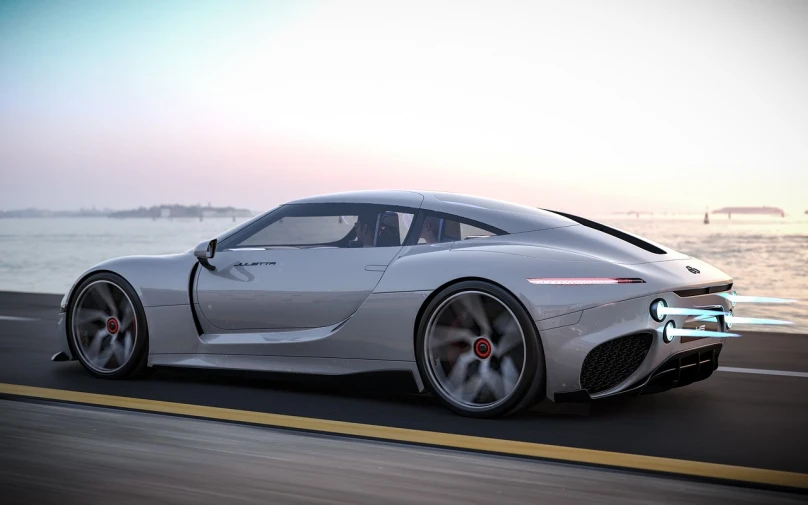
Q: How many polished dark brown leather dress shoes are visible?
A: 0